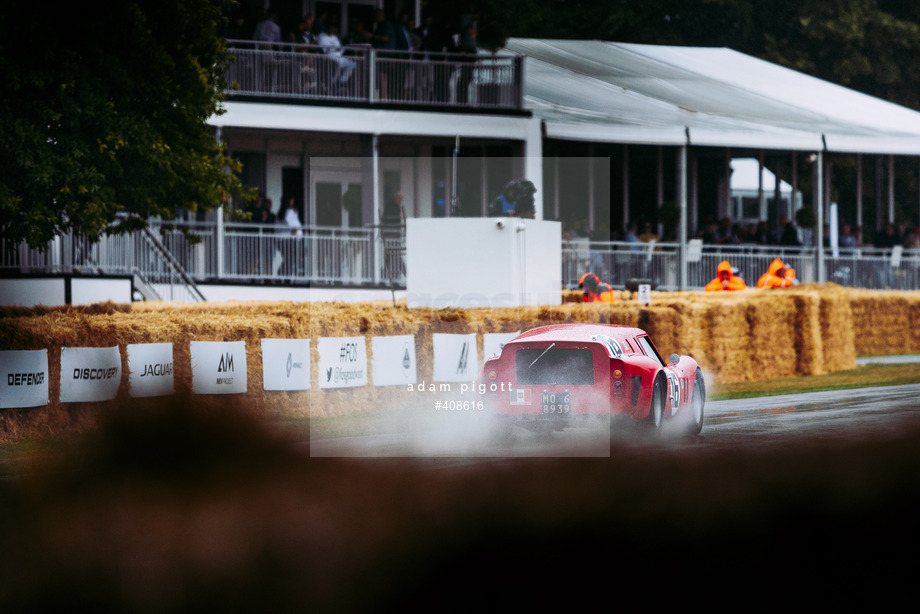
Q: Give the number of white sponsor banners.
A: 9